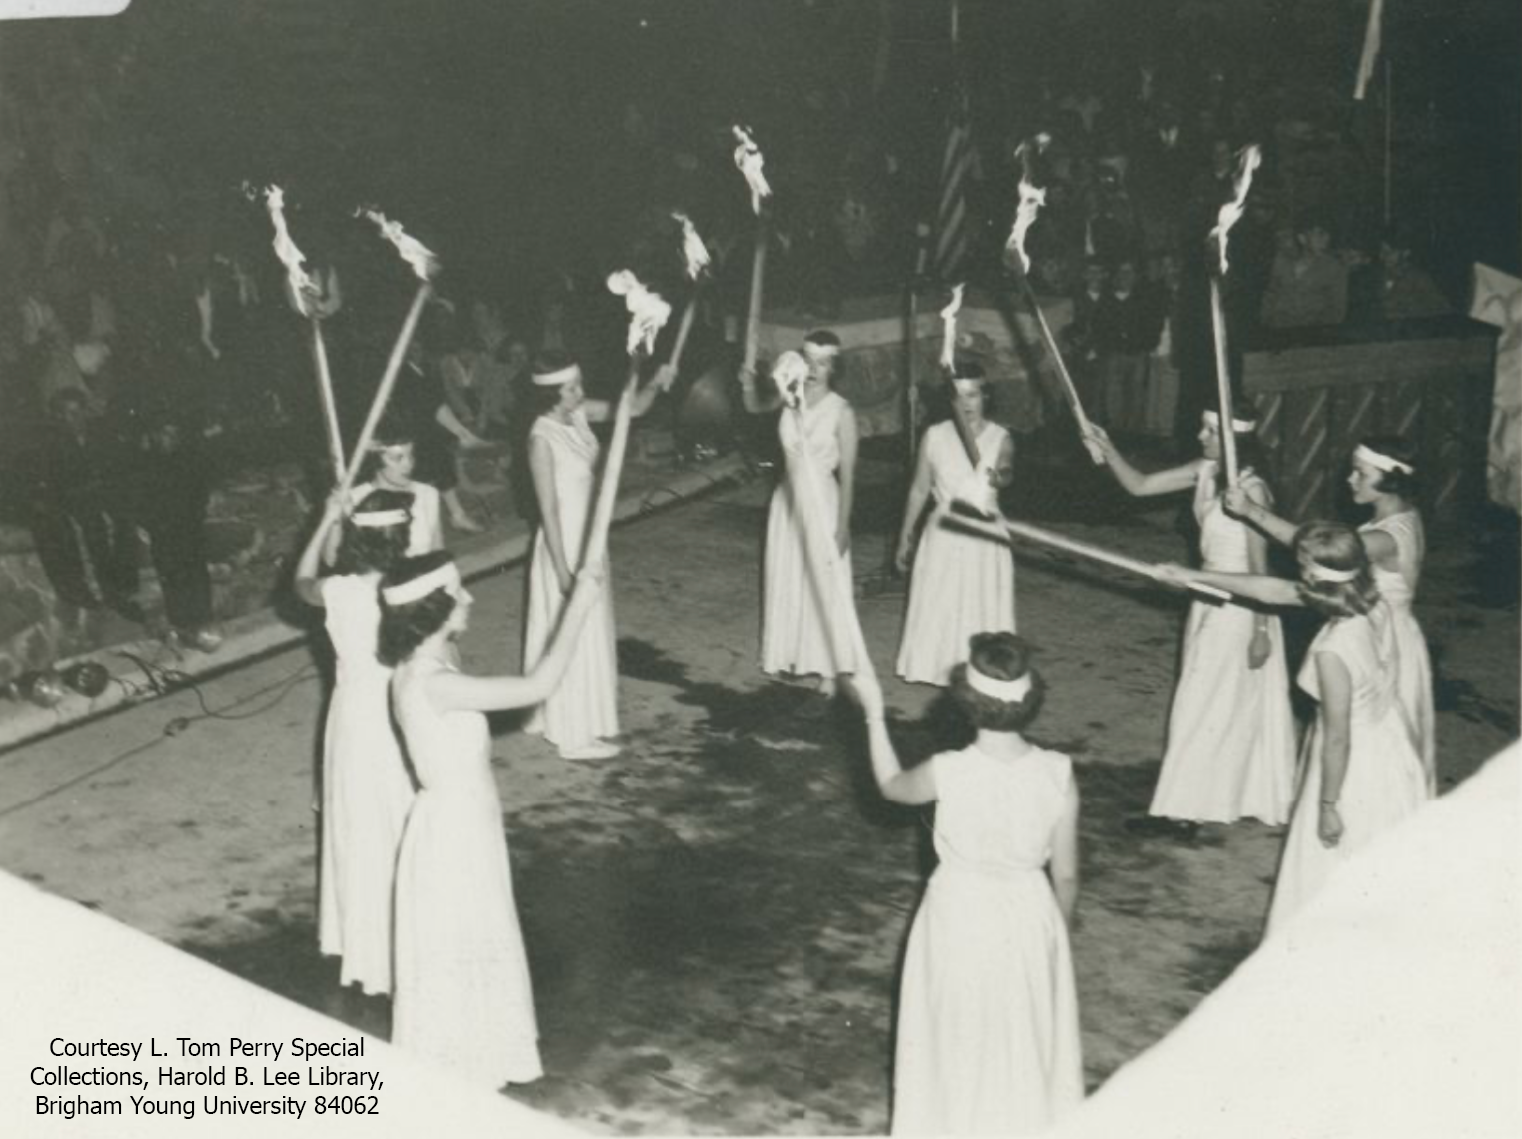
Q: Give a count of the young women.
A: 10